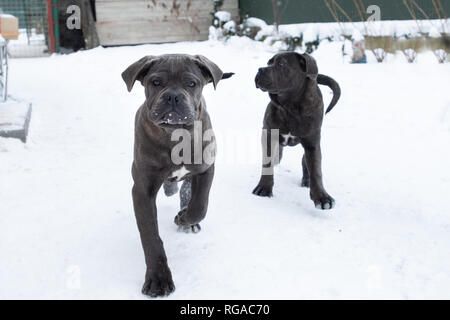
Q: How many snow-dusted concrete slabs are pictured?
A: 1